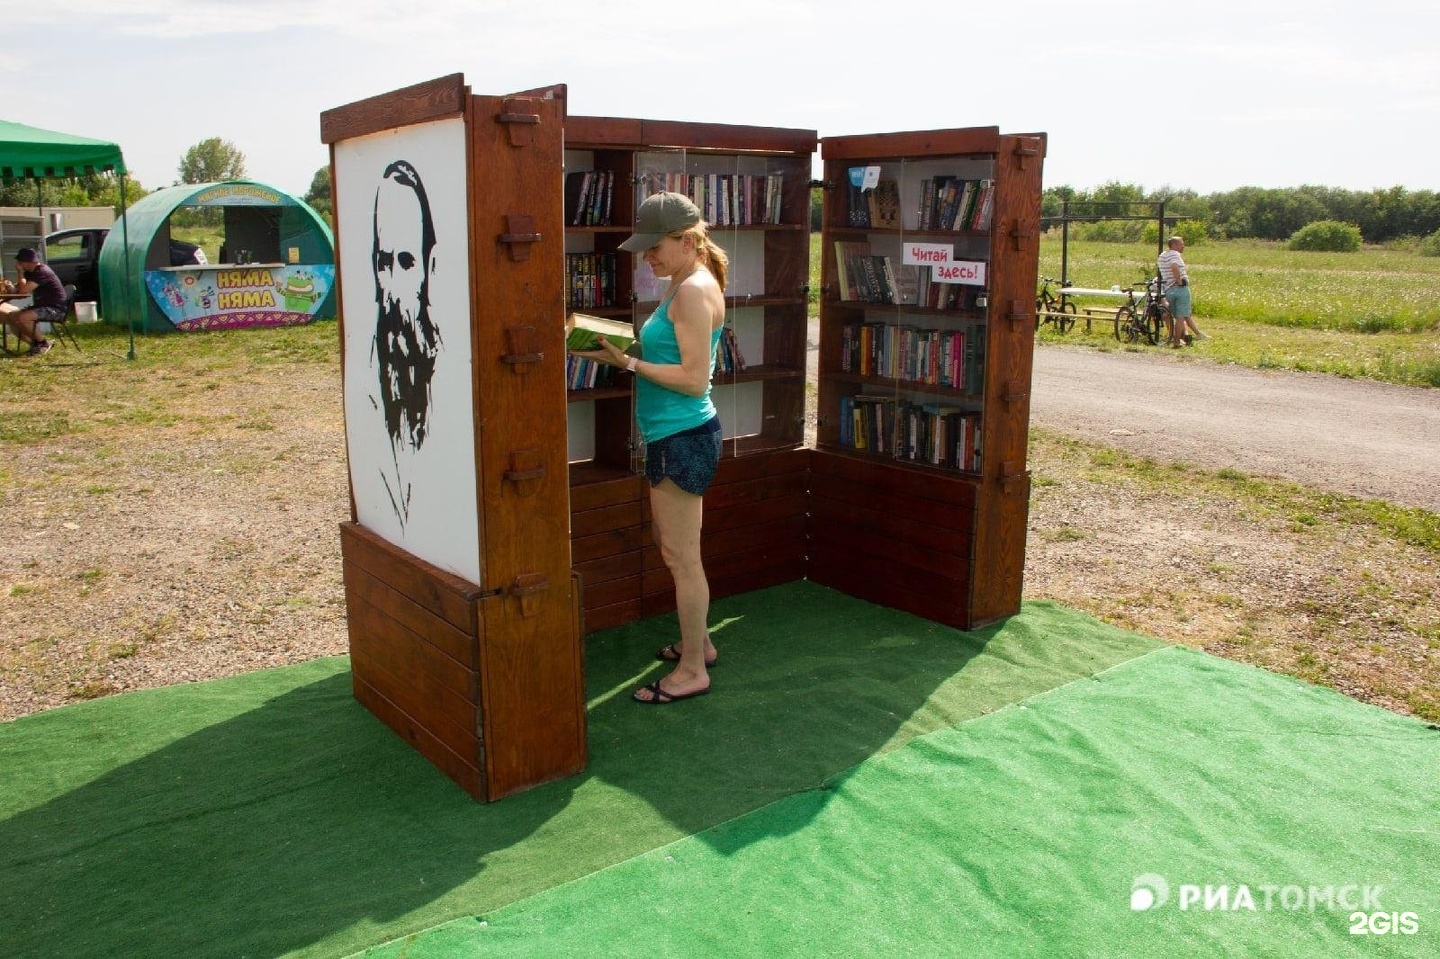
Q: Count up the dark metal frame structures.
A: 1